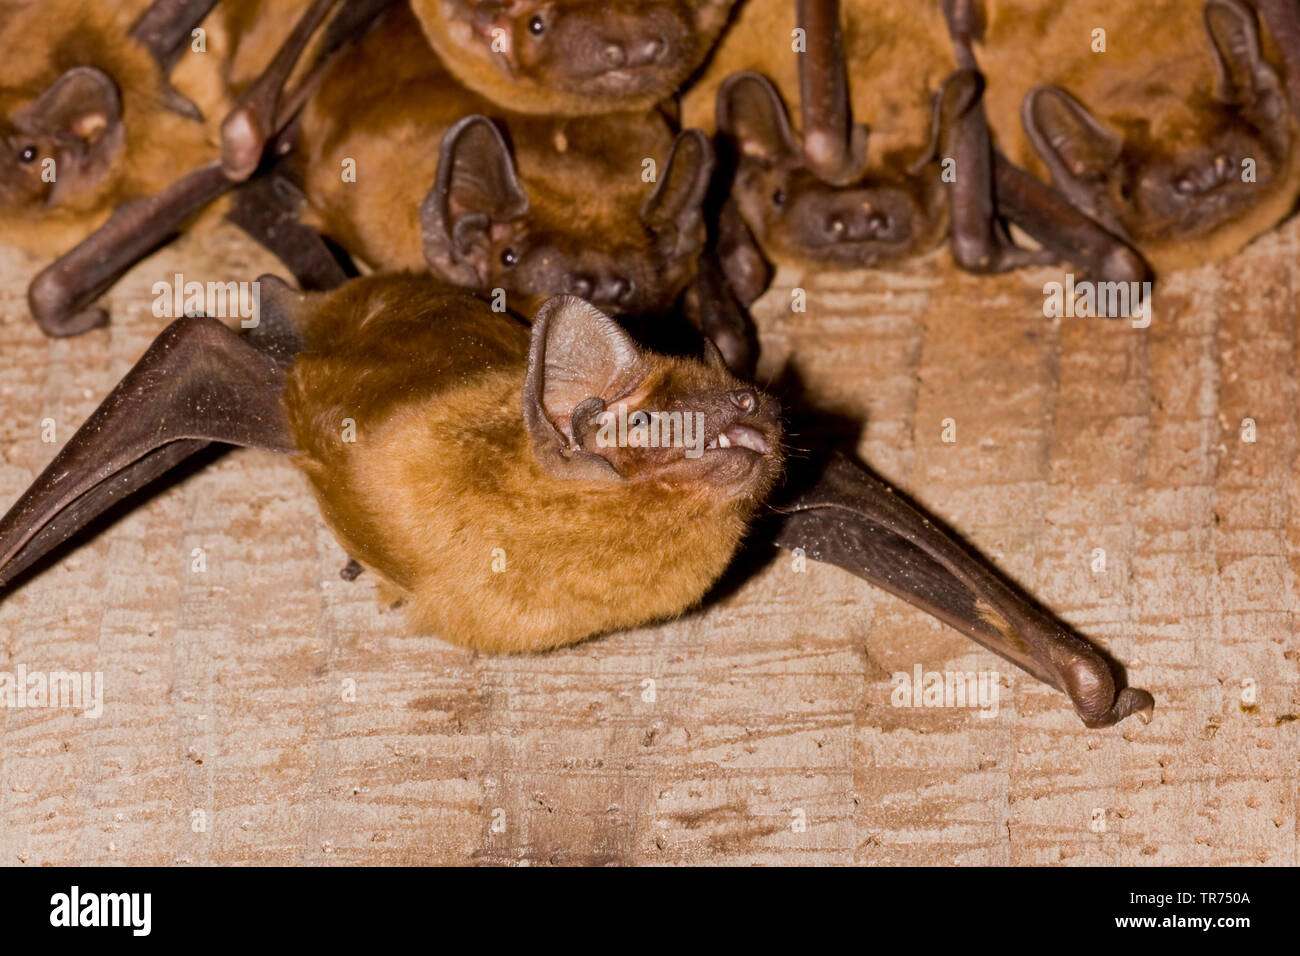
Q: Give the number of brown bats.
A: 6